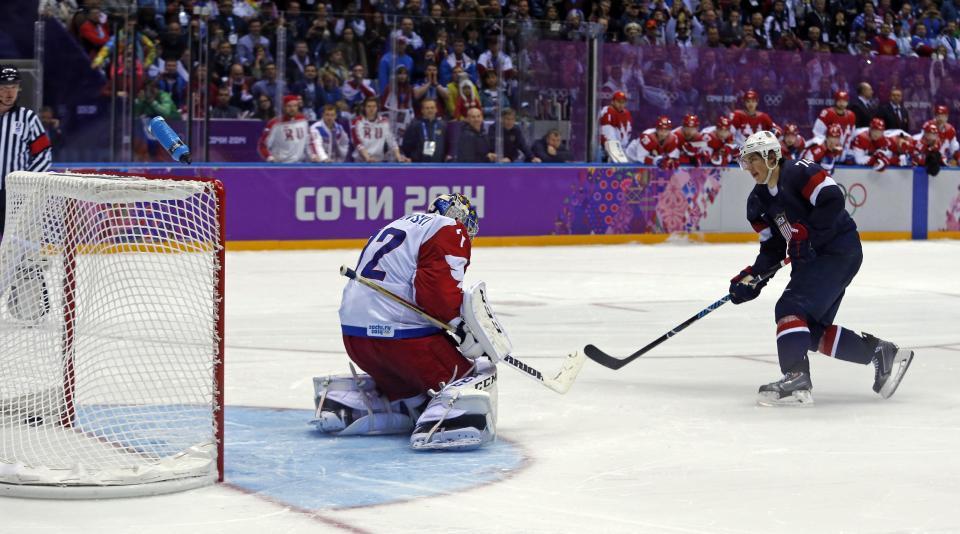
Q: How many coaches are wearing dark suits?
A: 2